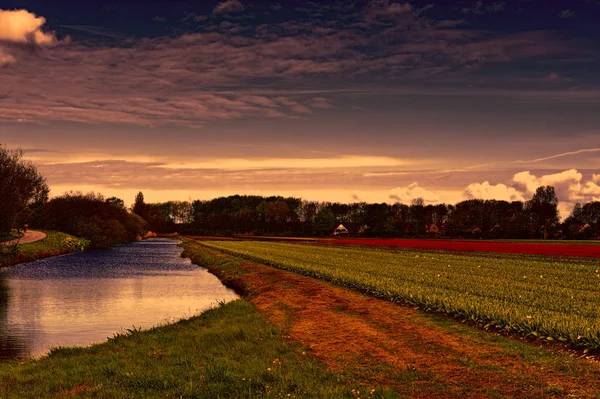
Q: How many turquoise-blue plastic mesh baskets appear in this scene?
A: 0